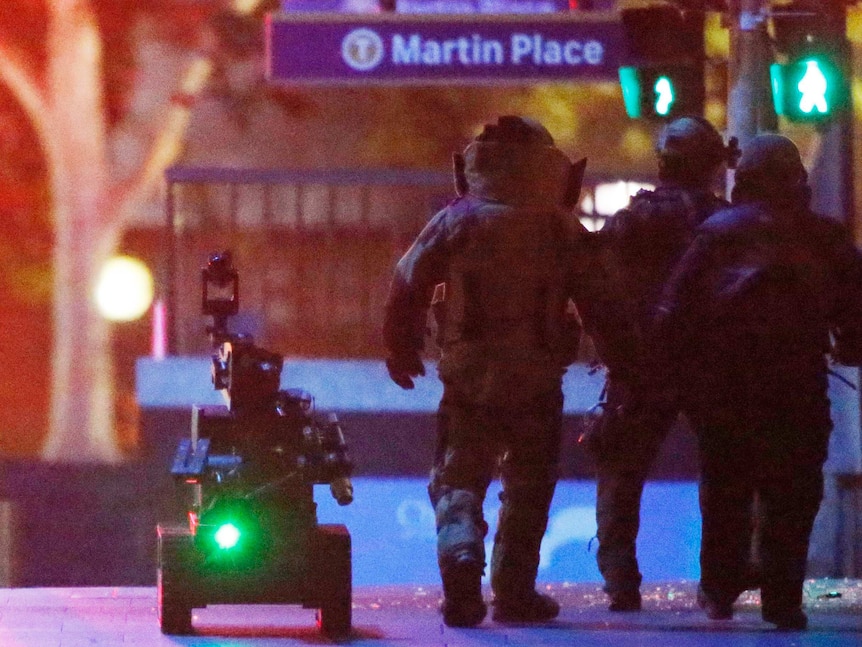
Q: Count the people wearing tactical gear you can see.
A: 3